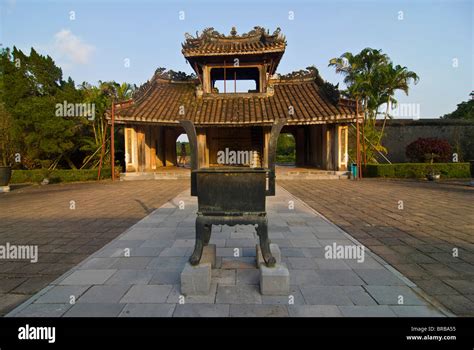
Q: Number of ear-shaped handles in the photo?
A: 2